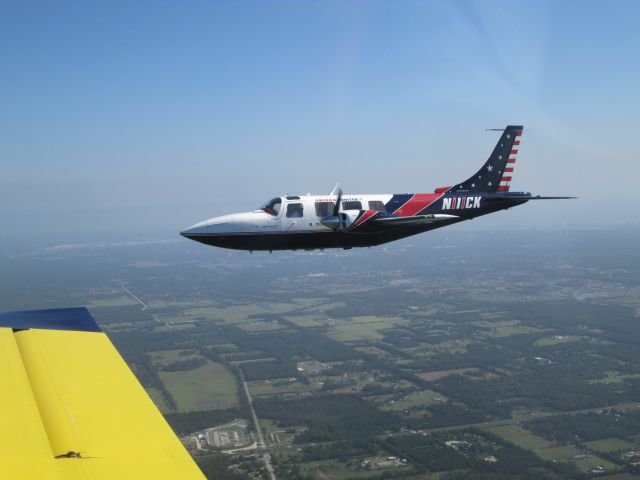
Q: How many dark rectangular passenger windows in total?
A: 4